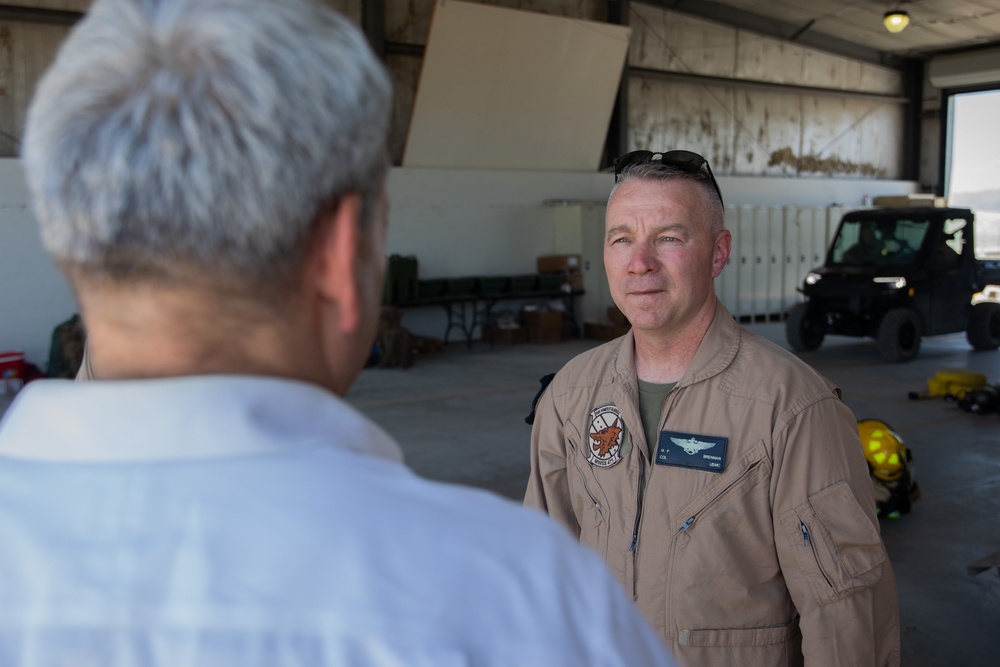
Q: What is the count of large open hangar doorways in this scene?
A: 1